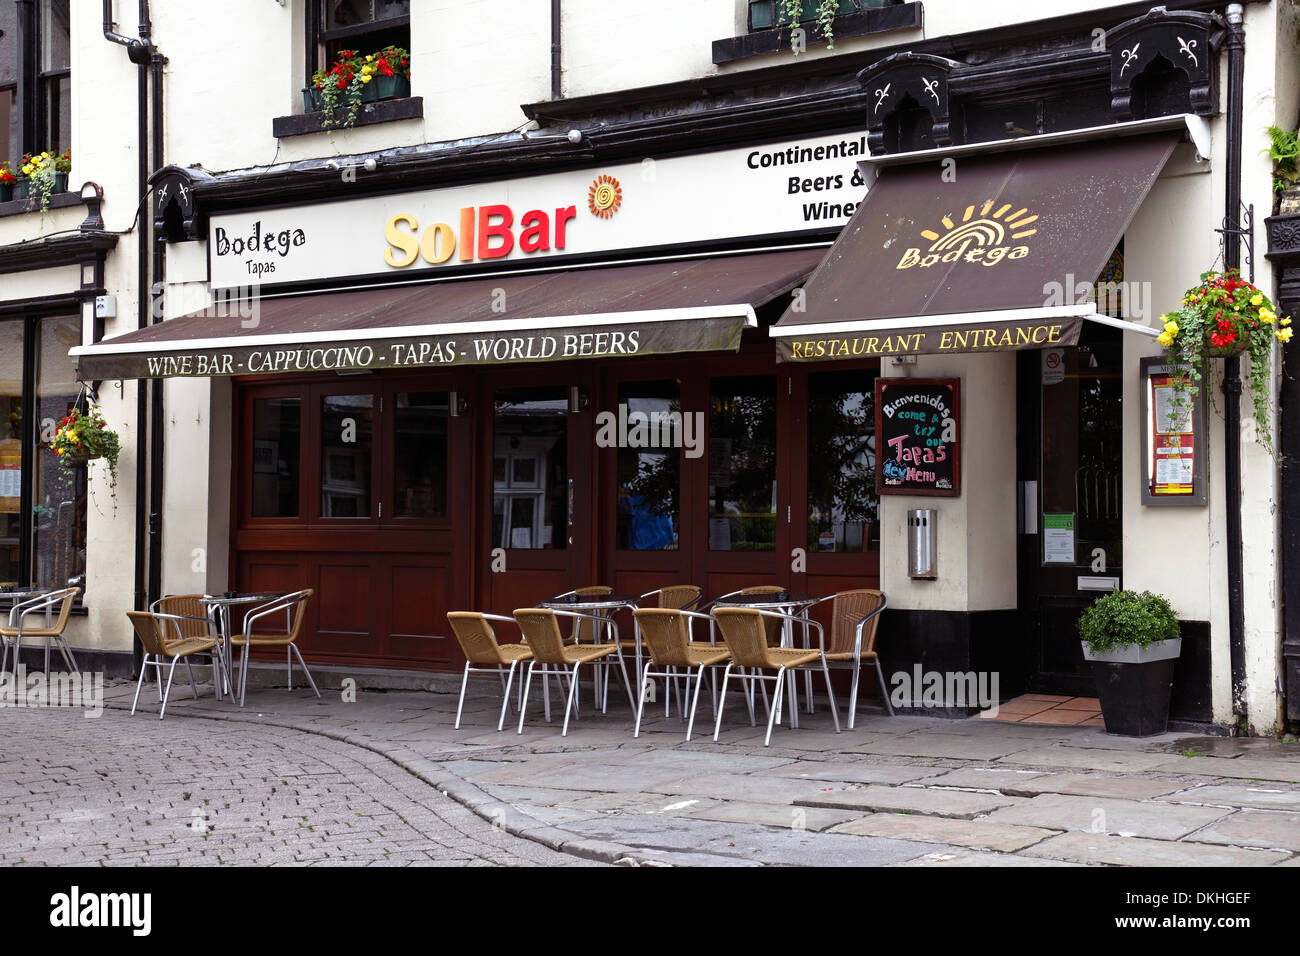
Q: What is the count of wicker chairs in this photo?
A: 12